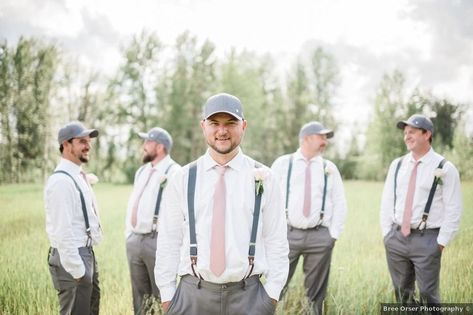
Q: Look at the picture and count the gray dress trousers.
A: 5